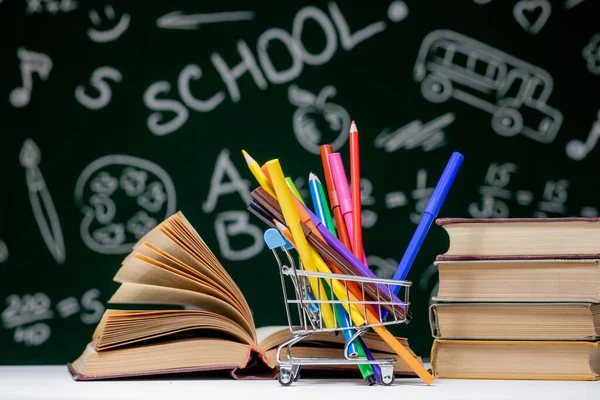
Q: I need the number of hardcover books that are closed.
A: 4